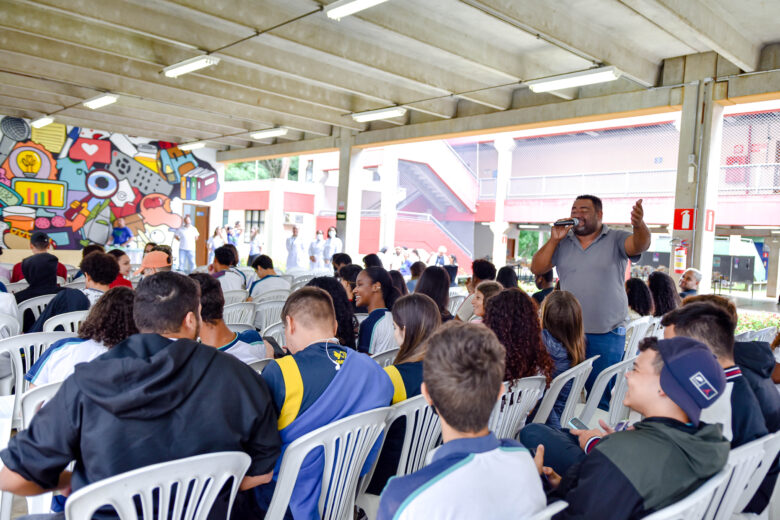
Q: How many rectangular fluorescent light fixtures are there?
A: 8